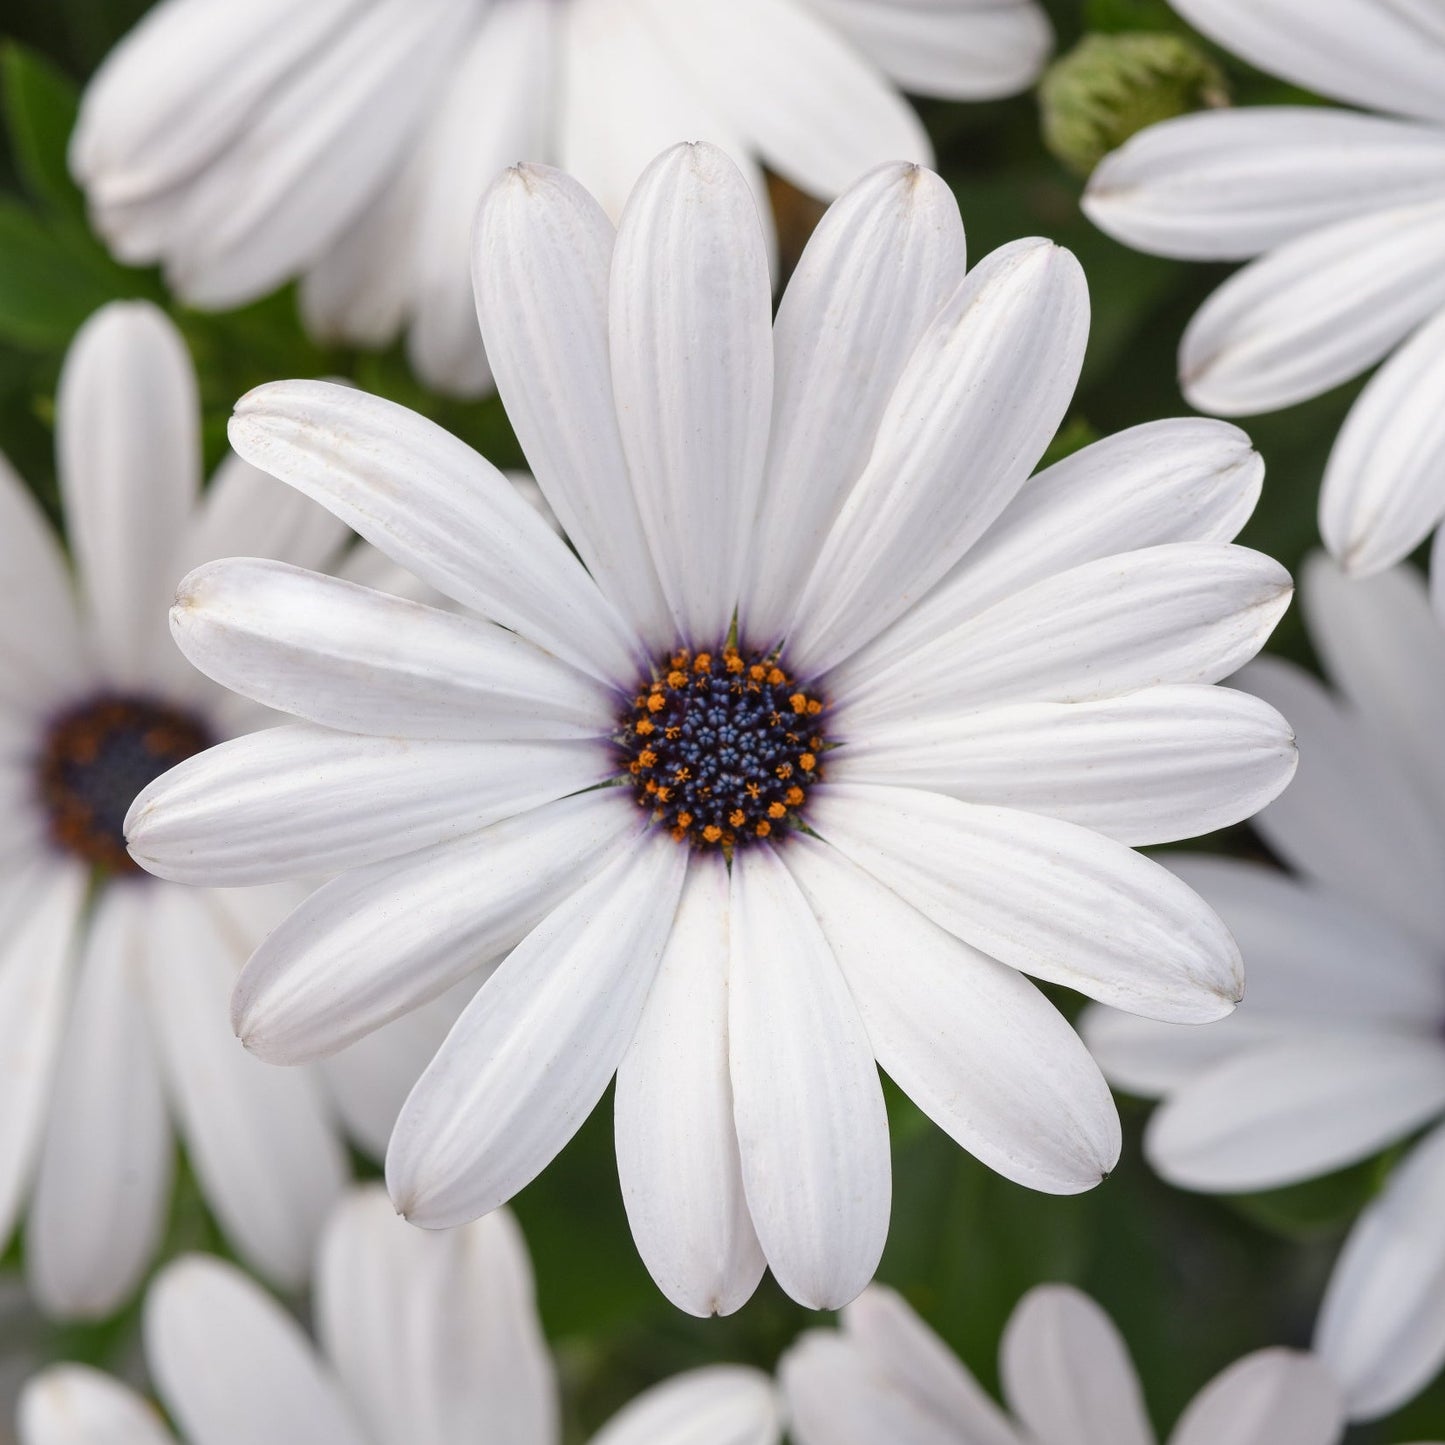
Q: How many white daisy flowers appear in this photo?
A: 7